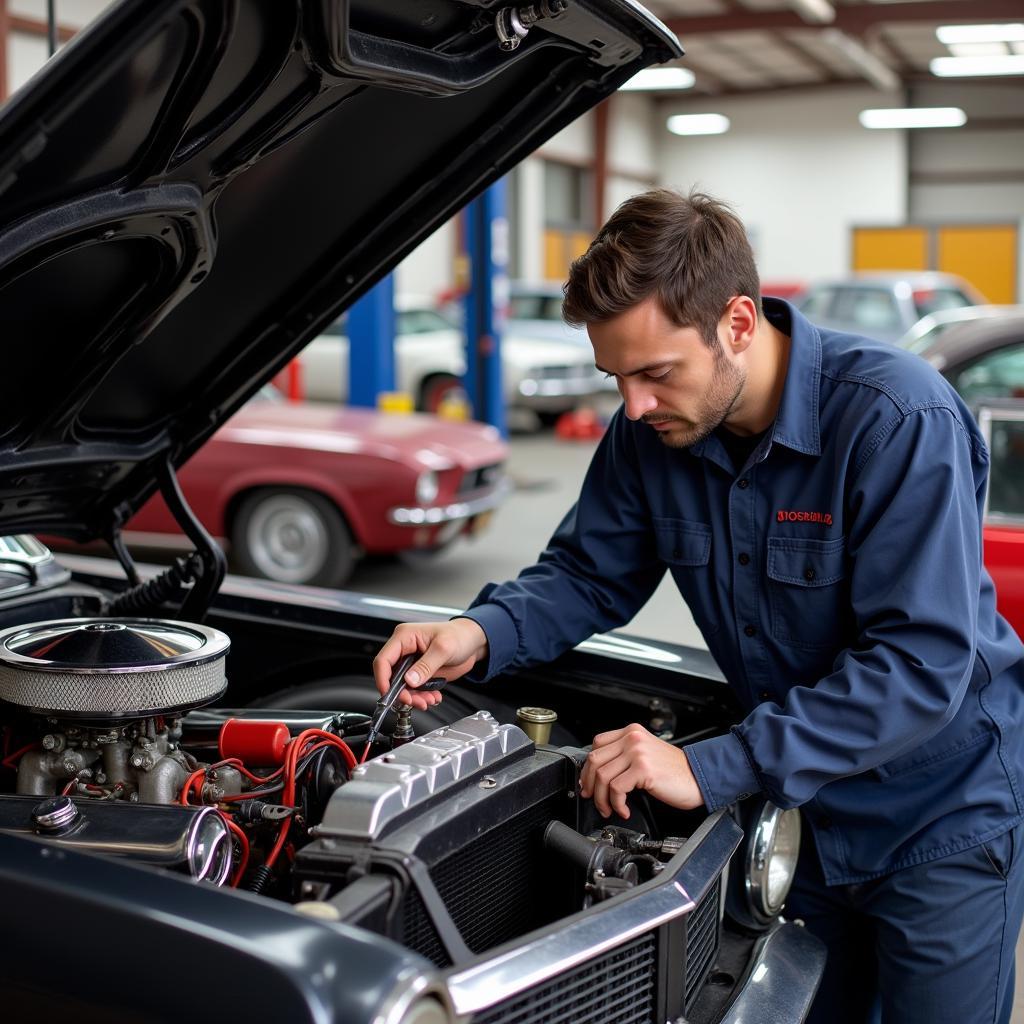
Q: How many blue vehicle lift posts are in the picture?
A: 2